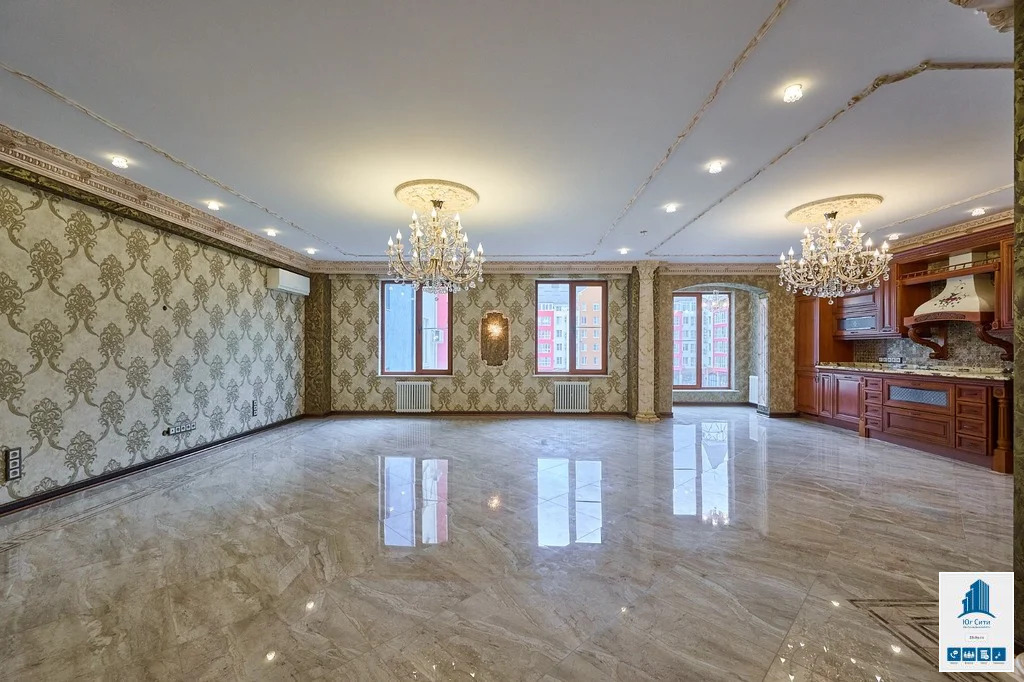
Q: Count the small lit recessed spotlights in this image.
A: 10